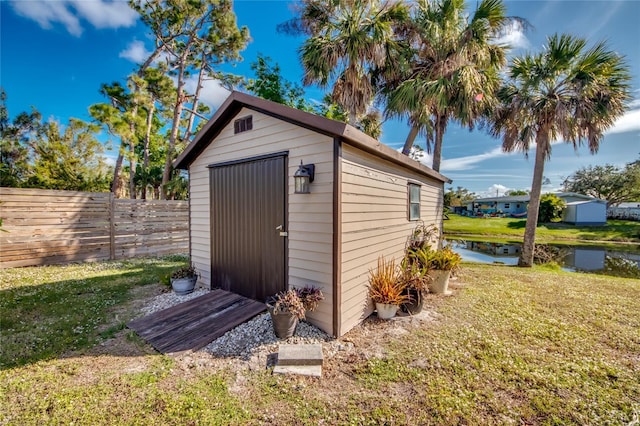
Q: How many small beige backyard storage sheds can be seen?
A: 1